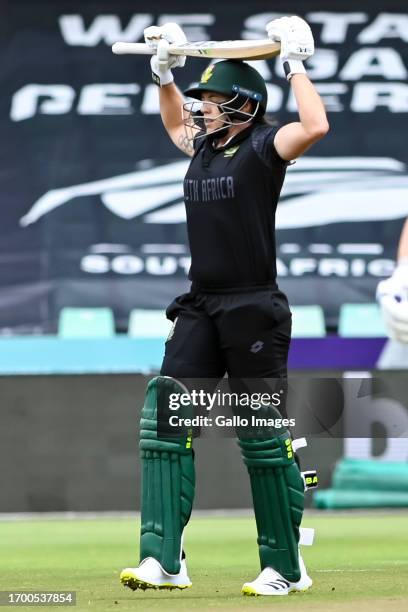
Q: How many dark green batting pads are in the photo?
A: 2